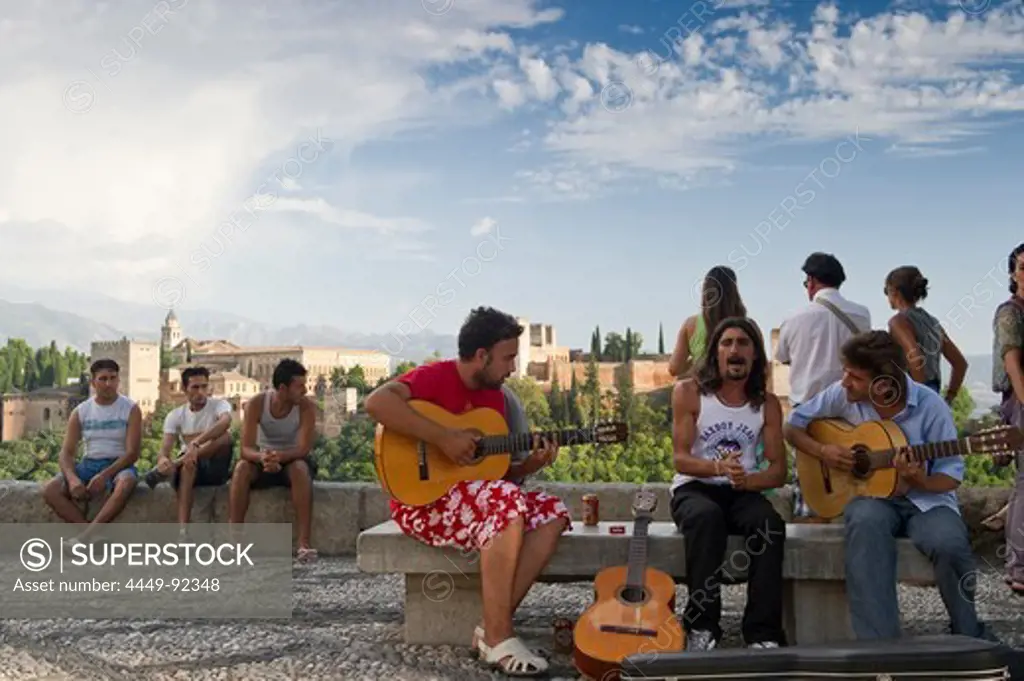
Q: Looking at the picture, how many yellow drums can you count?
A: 0